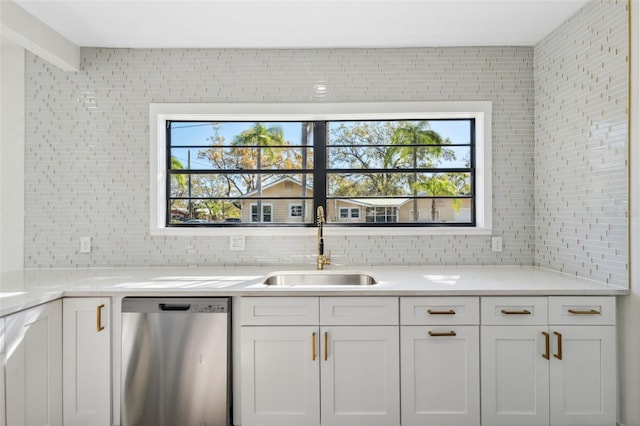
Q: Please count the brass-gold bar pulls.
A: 9